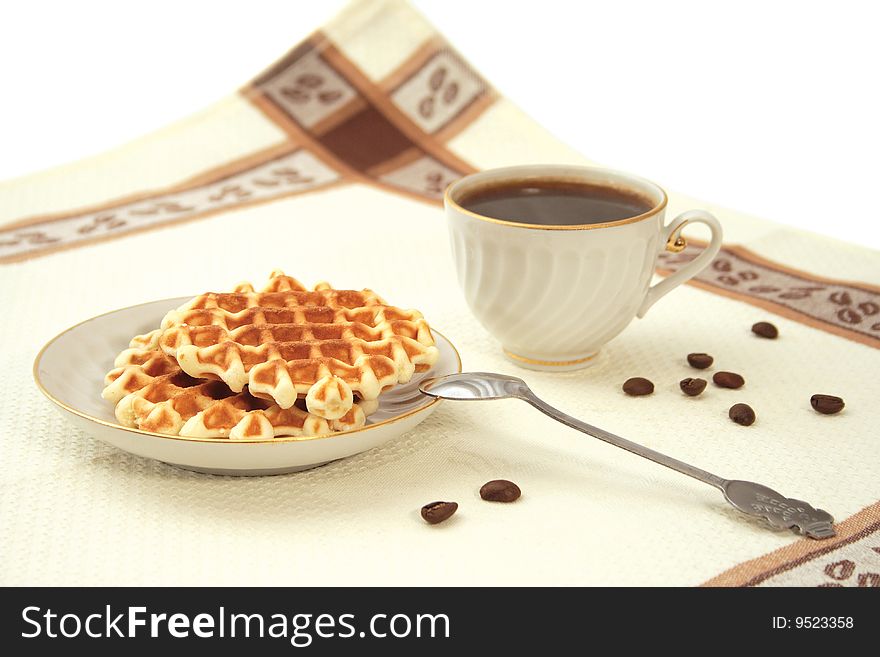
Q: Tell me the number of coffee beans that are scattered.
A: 9